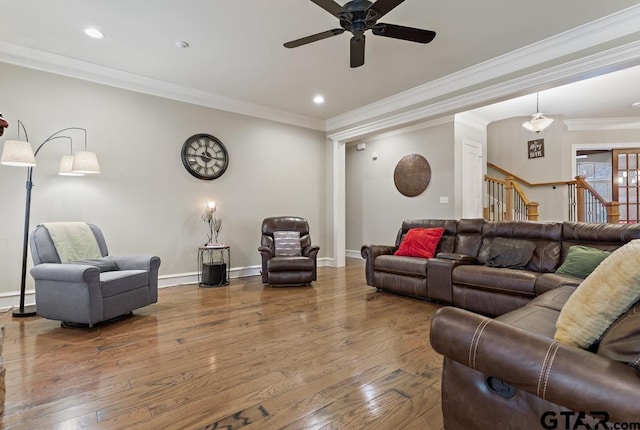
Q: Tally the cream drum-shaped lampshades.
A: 3